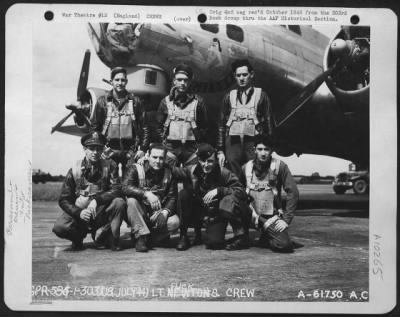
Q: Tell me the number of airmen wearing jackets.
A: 7